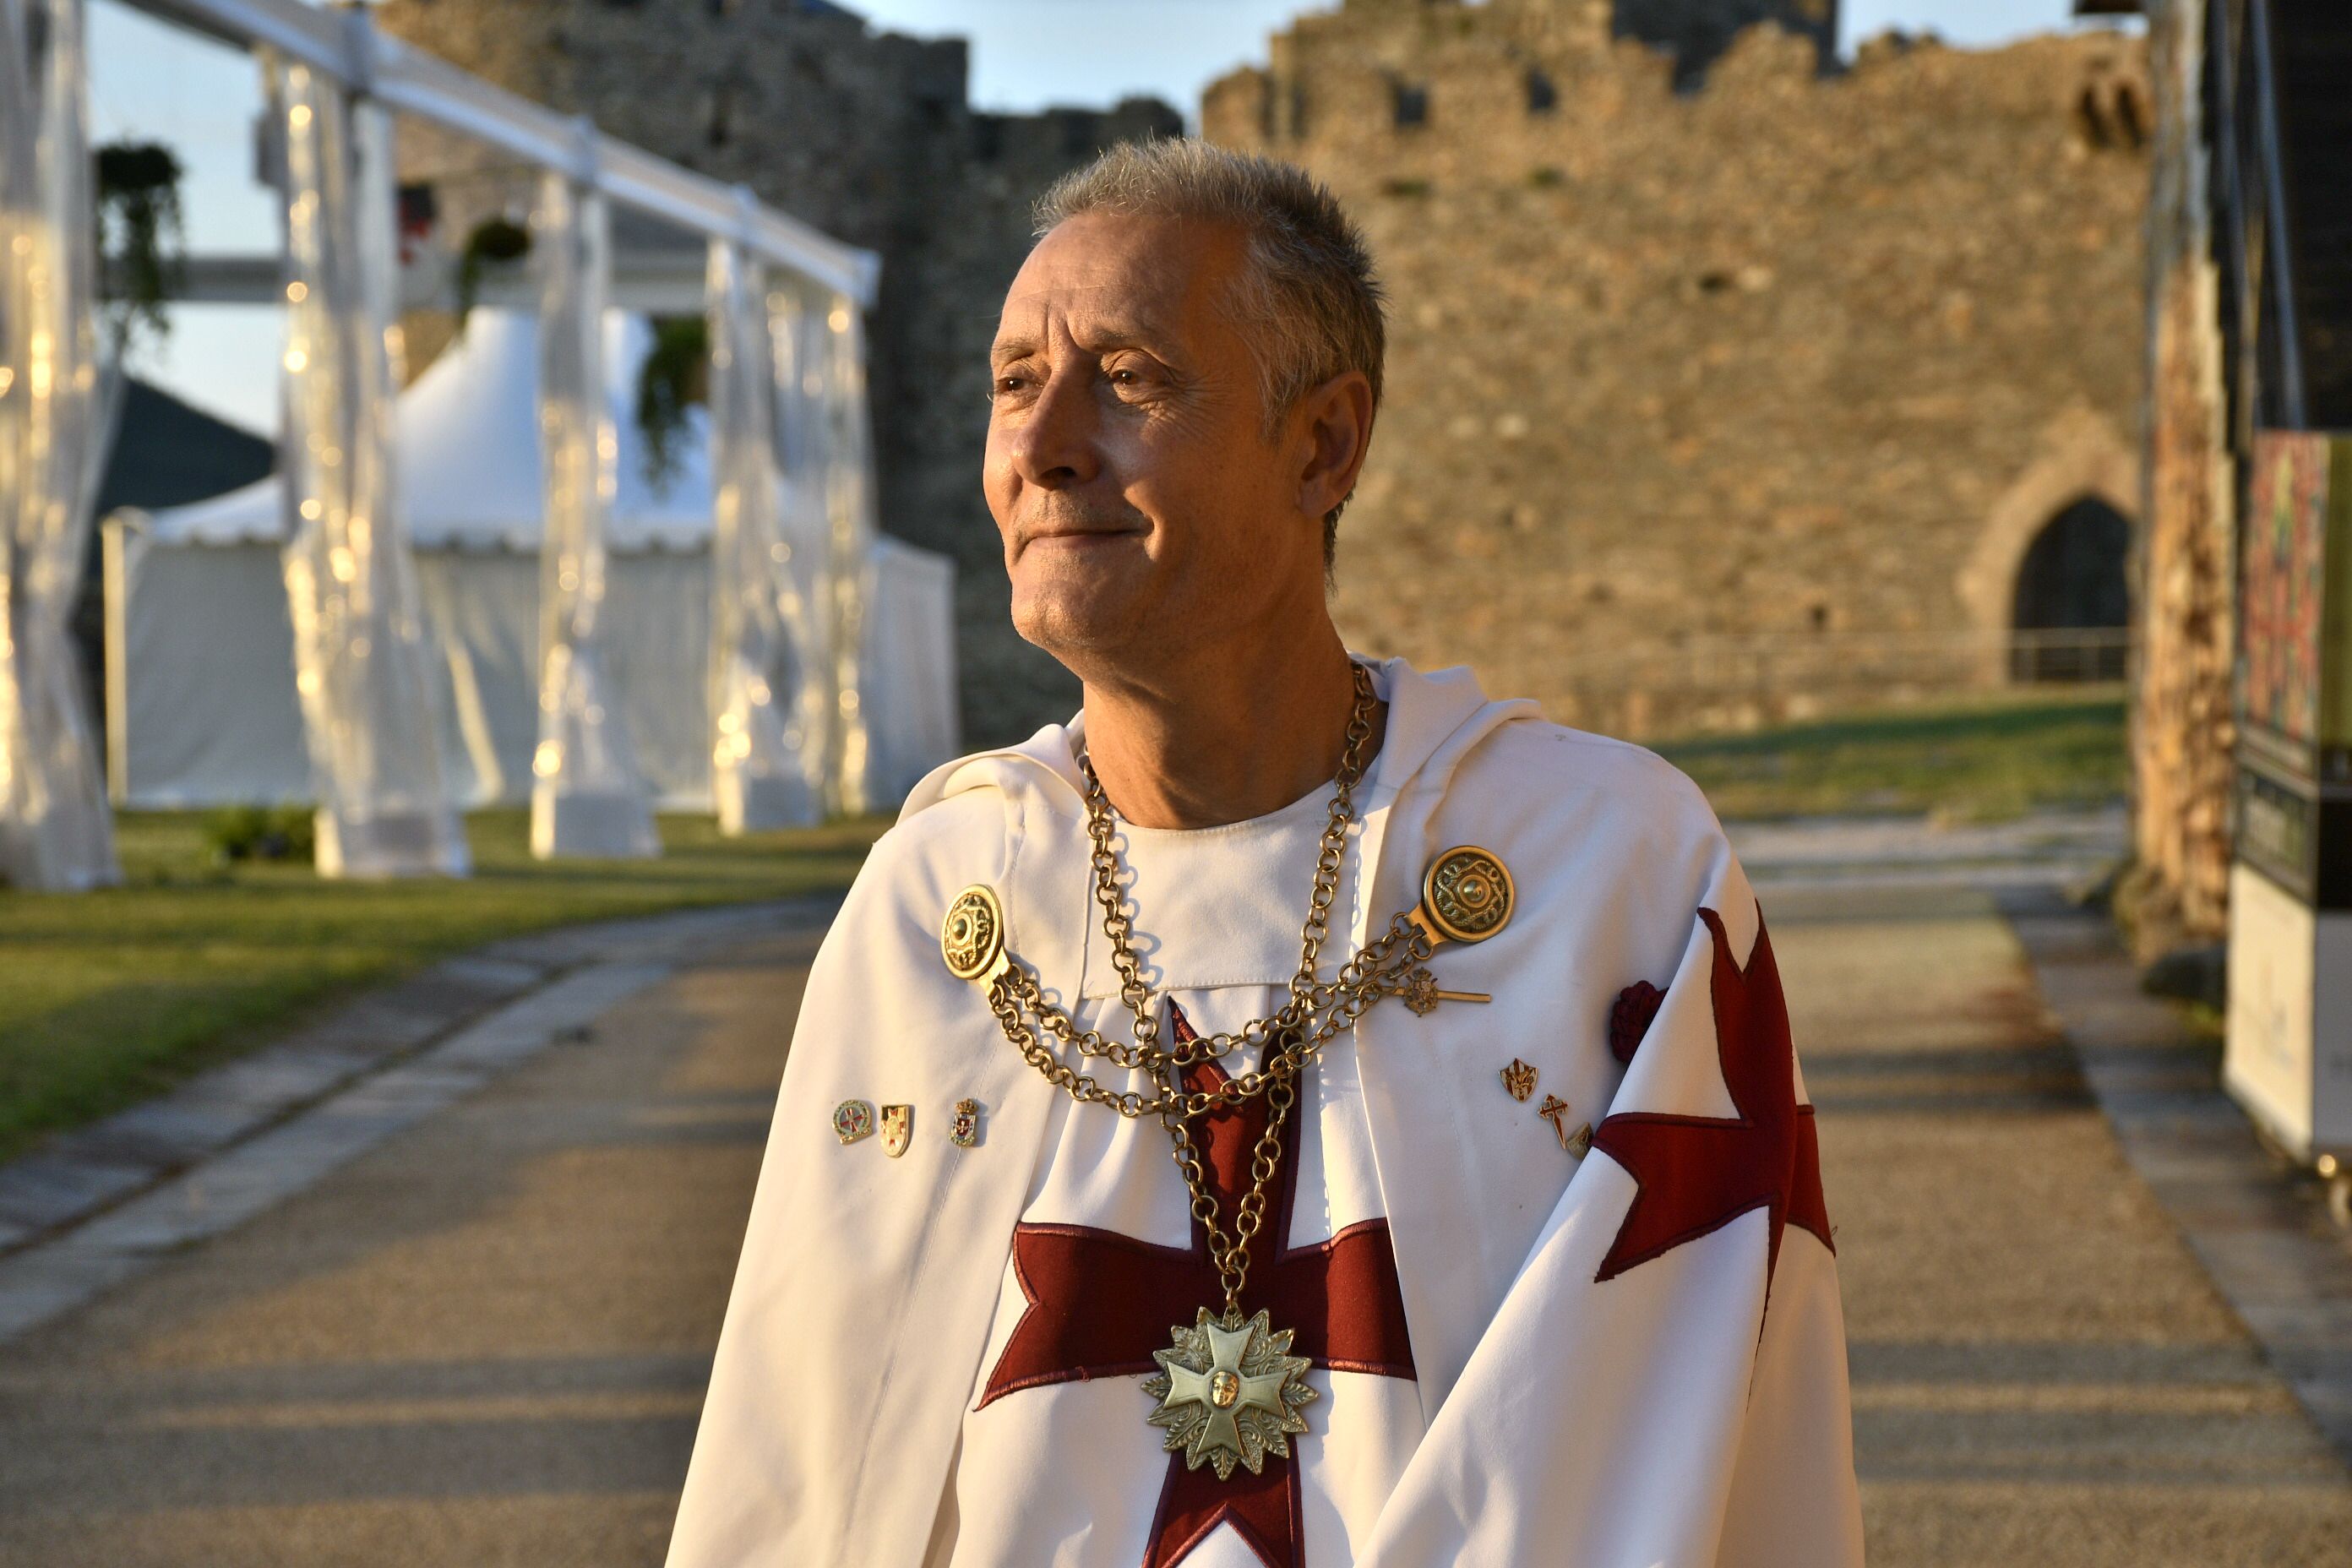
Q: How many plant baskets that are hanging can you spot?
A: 3